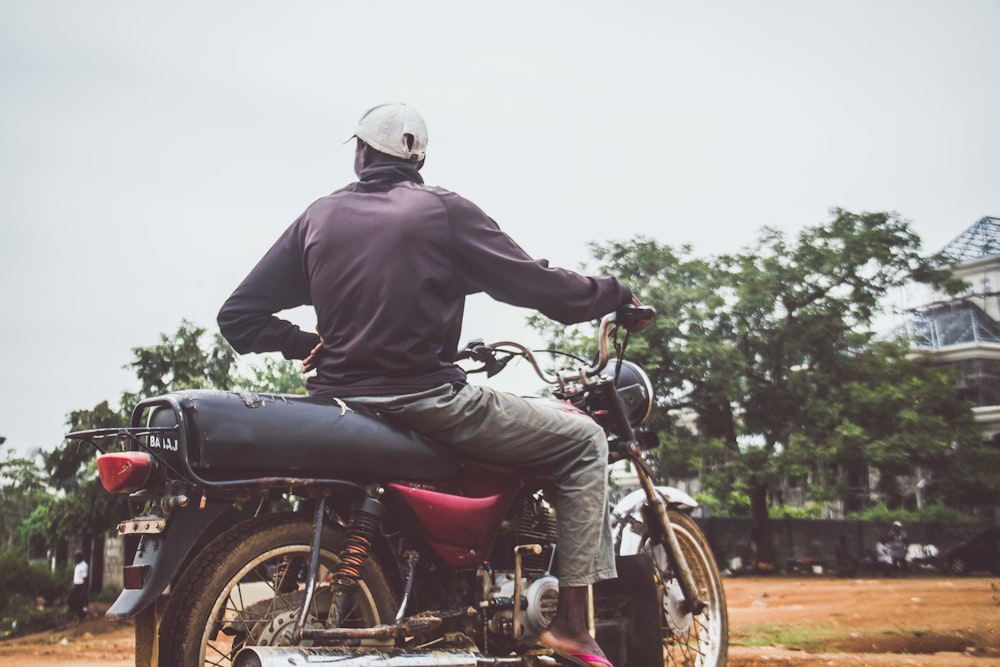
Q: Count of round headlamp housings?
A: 1